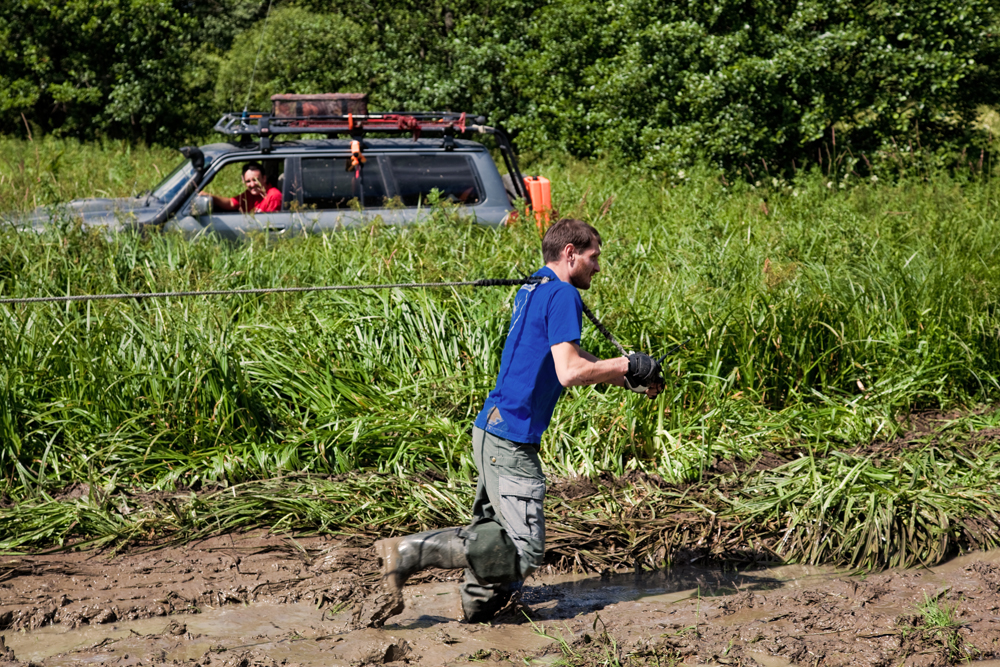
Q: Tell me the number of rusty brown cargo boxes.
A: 1